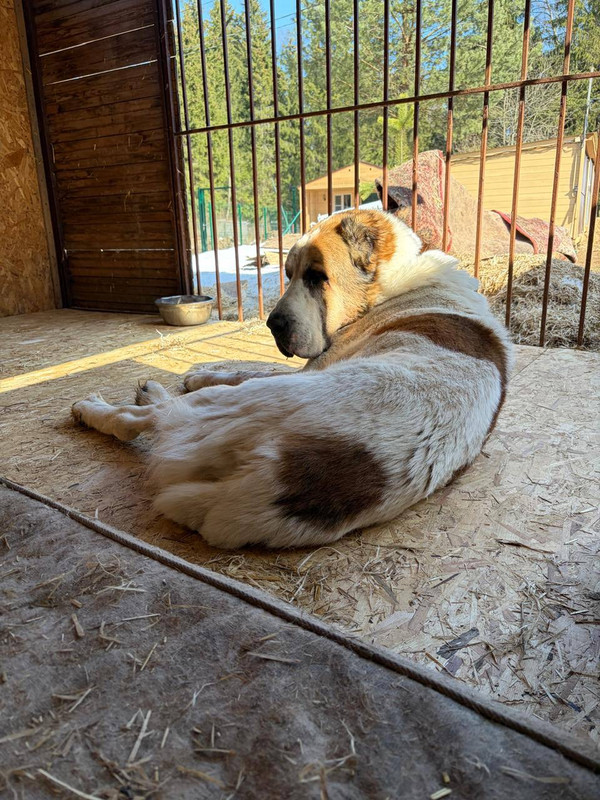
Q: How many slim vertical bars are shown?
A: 15